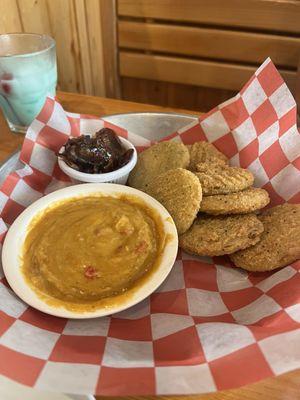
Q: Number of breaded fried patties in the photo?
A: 7